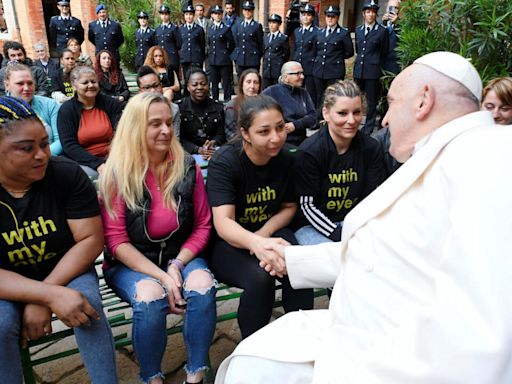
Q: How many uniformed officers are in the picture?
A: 11